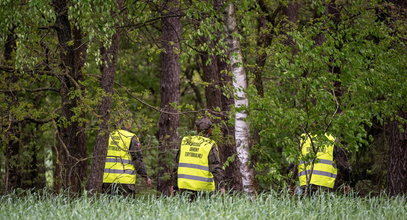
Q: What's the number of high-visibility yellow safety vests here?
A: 3